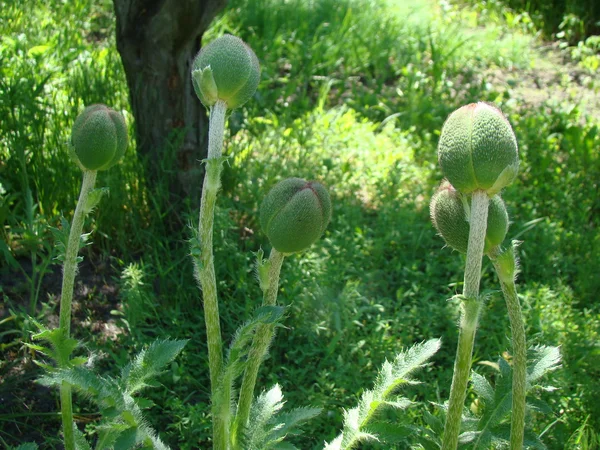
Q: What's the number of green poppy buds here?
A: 5